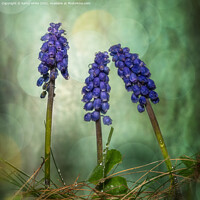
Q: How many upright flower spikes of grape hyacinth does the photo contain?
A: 3